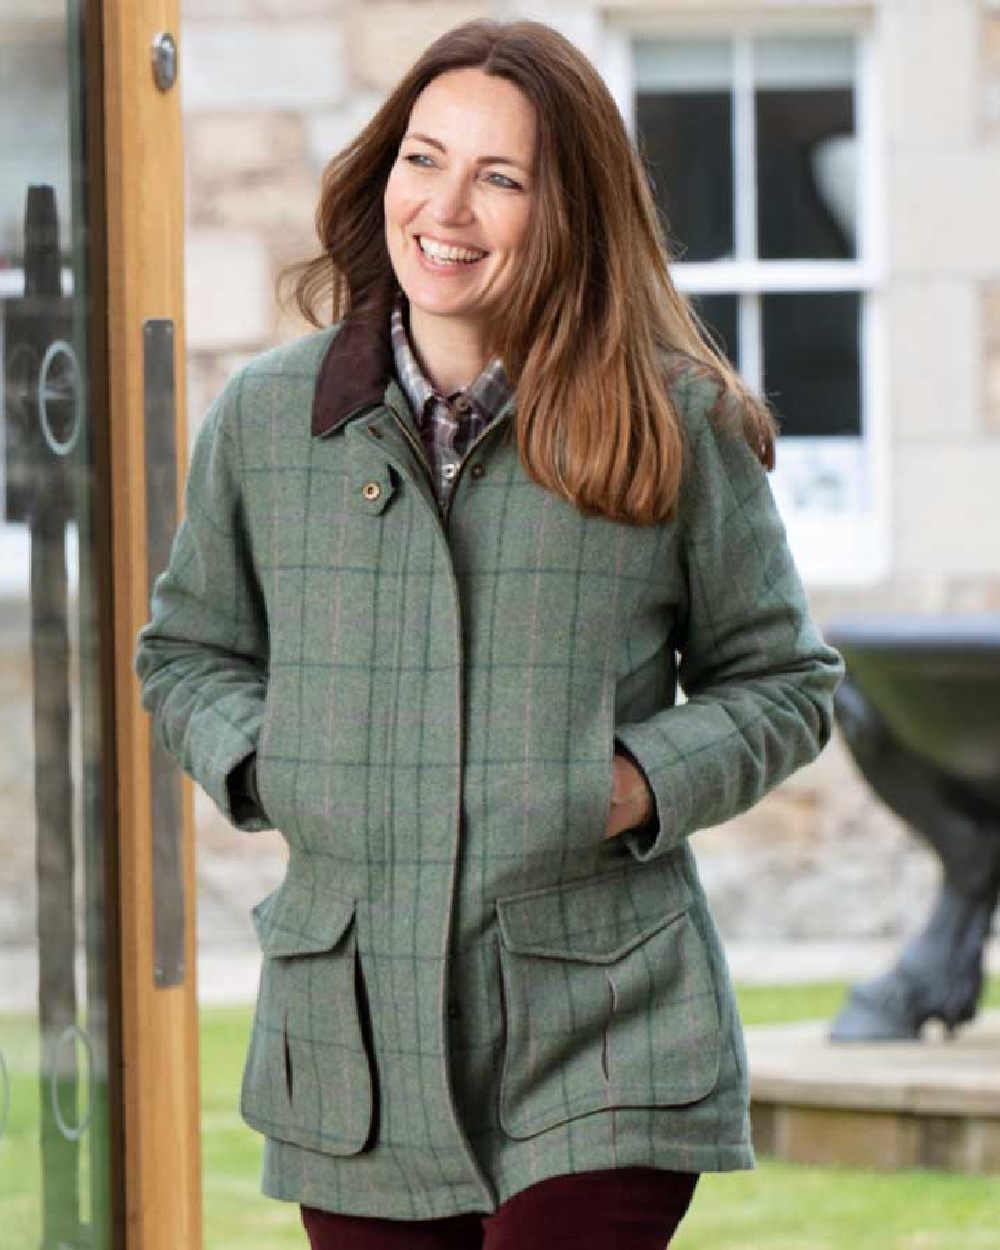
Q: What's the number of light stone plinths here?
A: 1